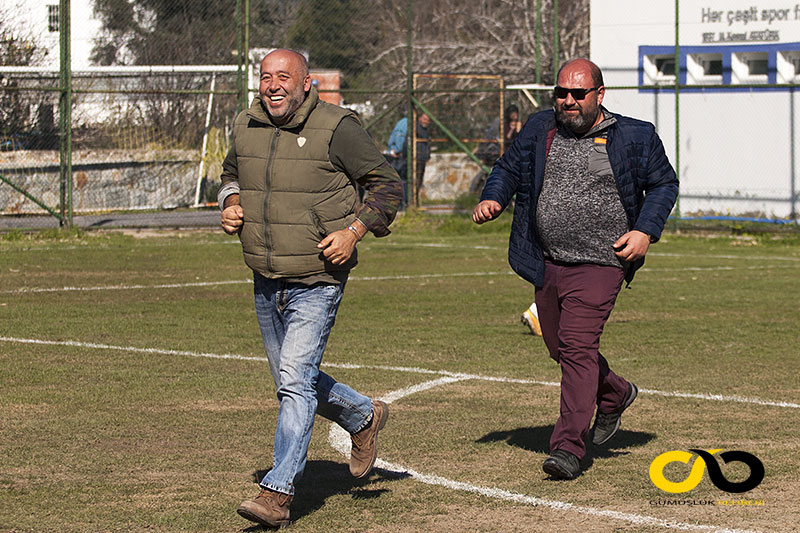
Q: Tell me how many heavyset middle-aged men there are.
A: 2